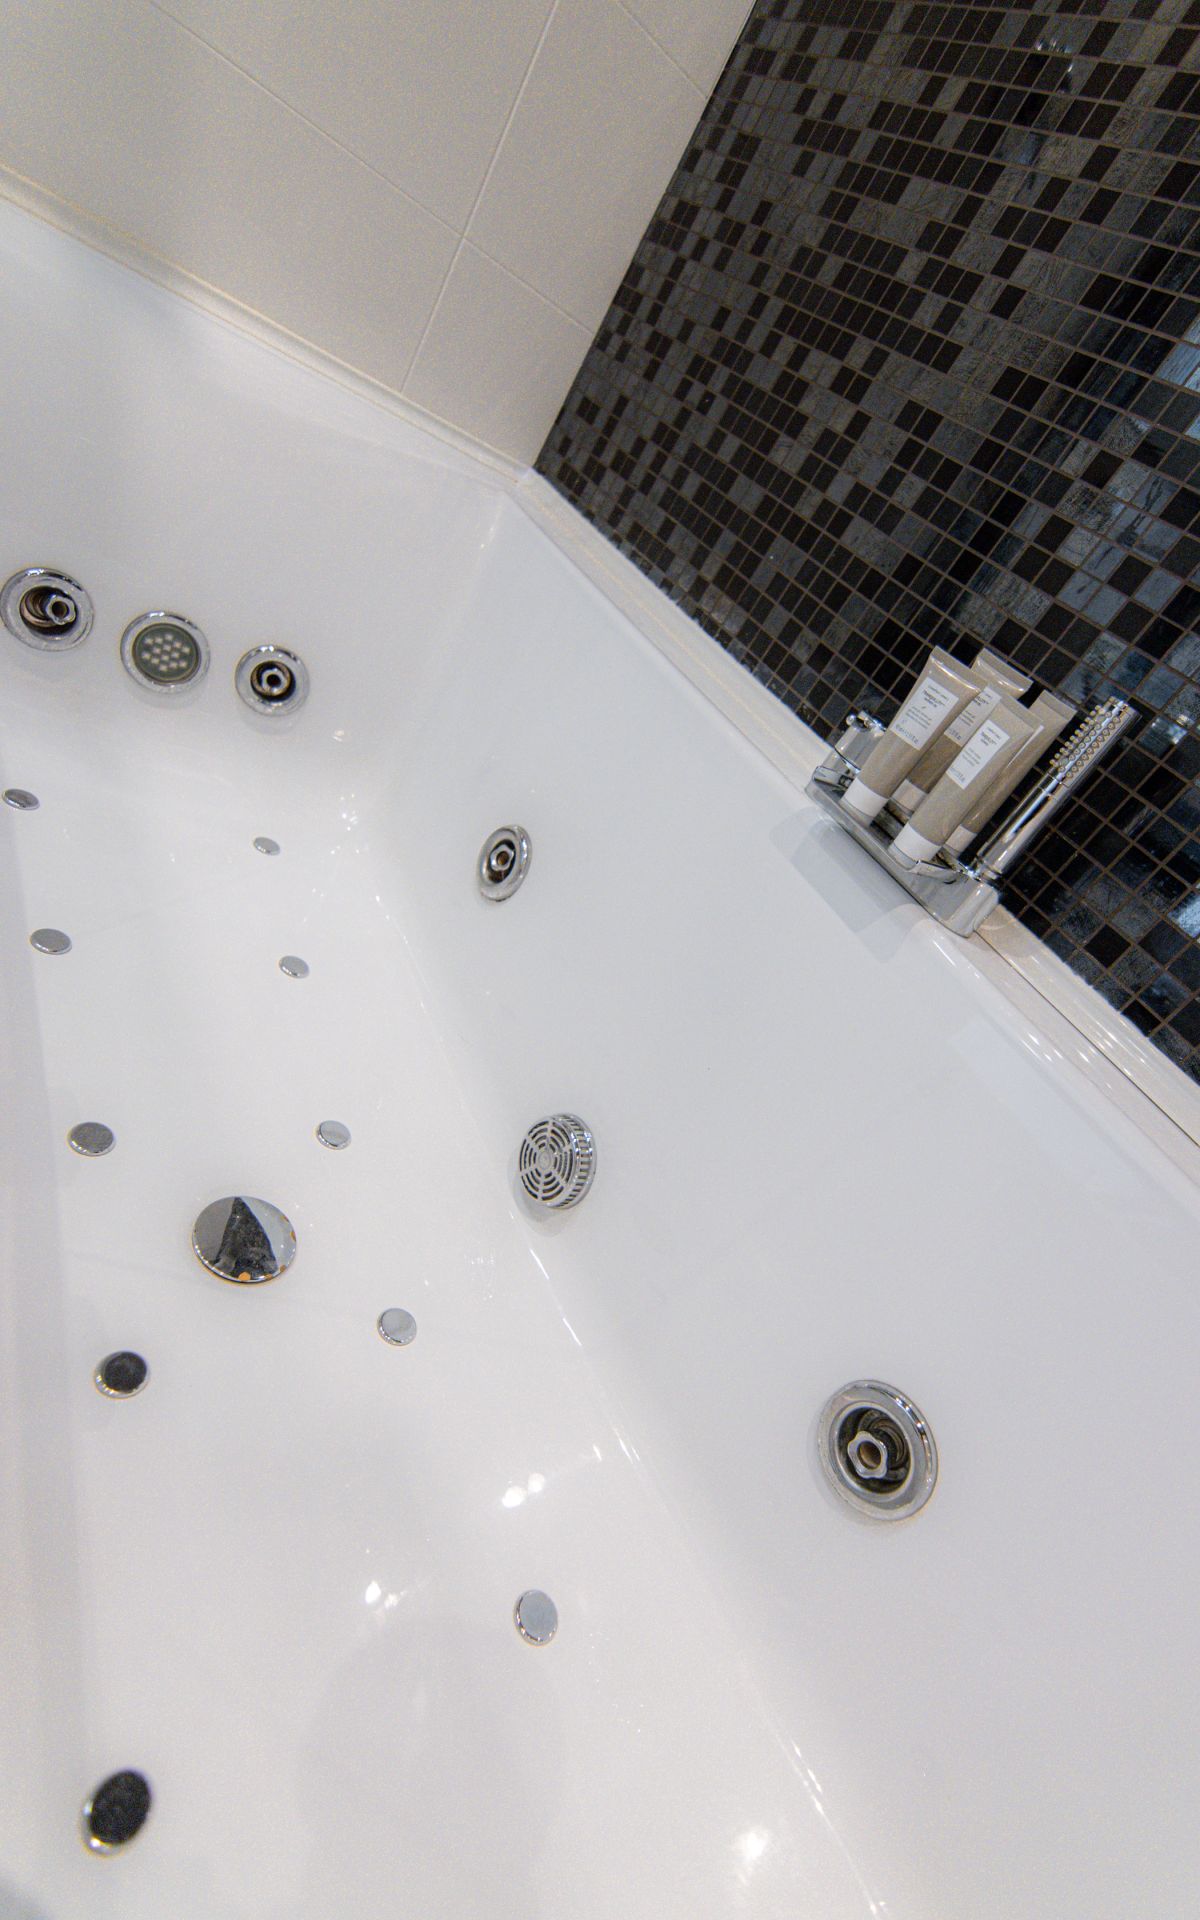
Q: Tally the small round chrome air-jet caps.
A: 10